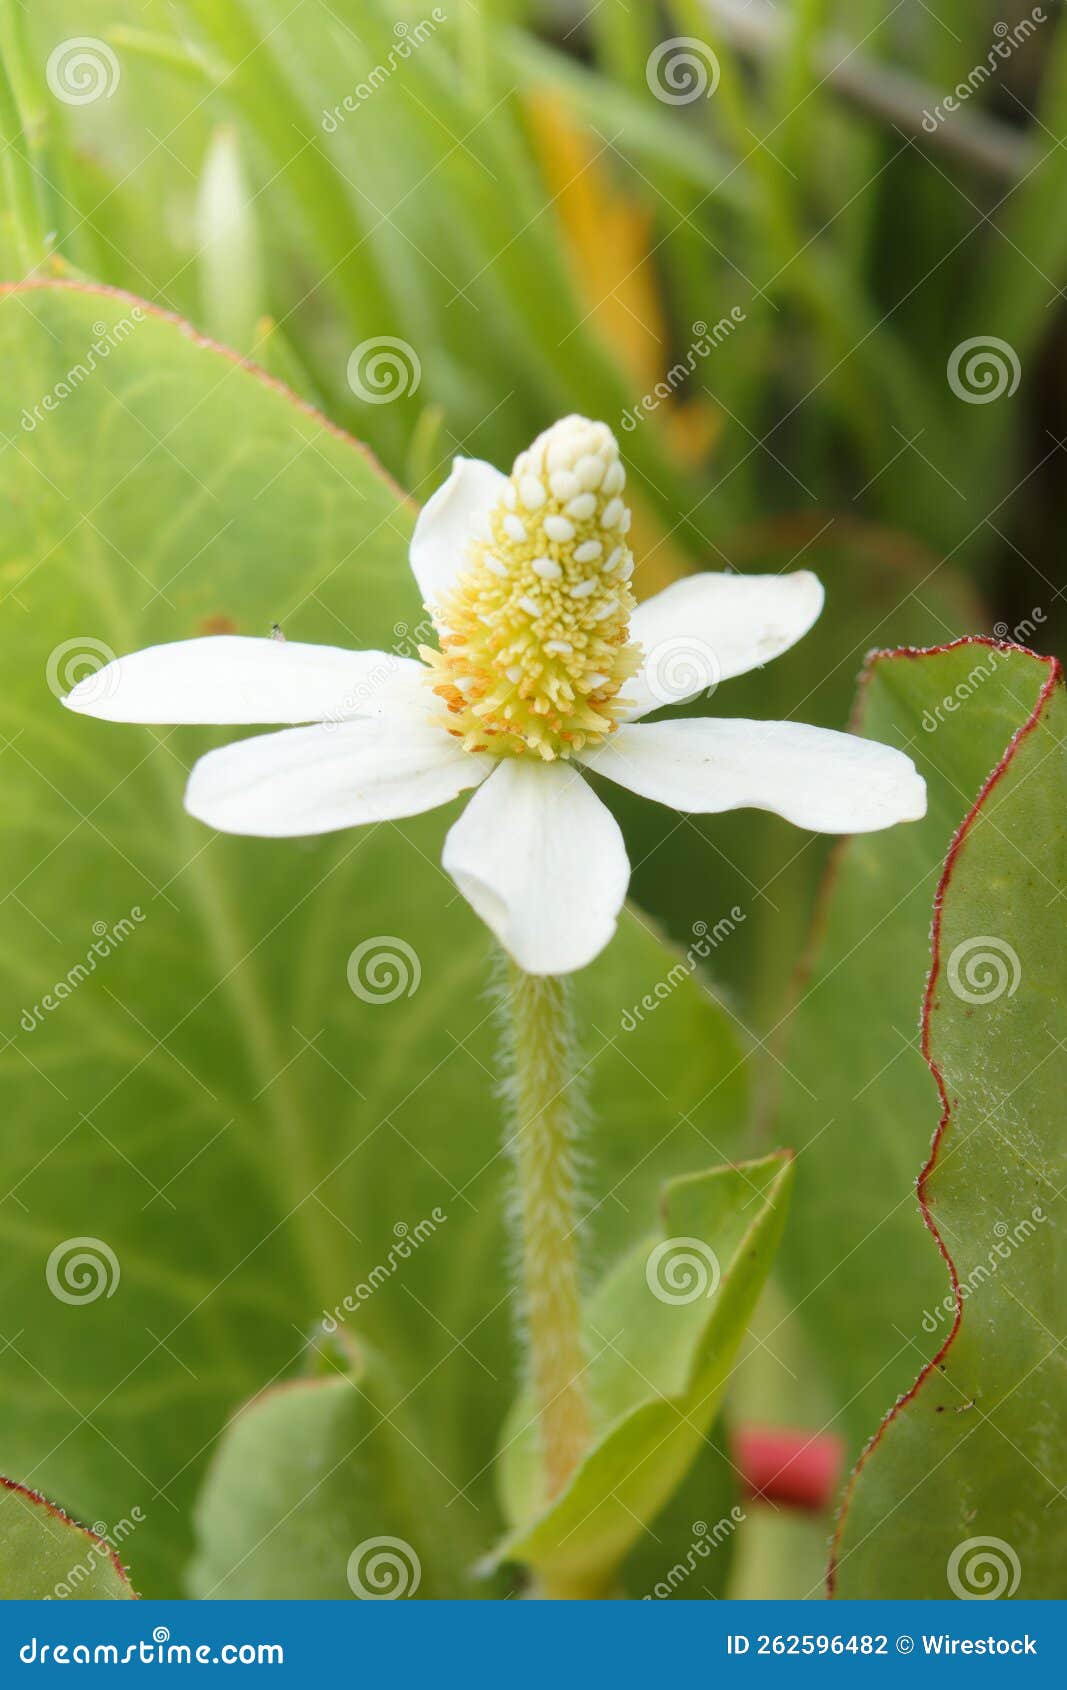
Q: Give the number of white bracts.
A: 6